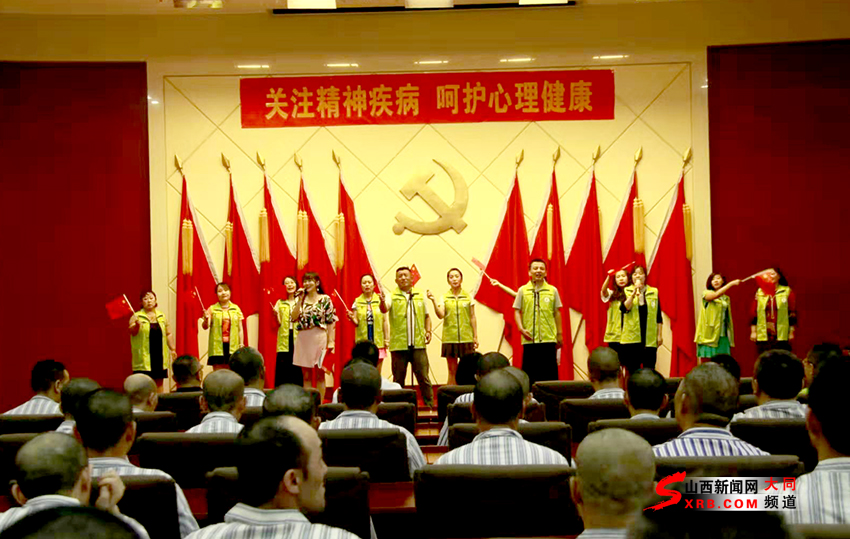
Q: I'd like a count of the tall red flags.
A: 10